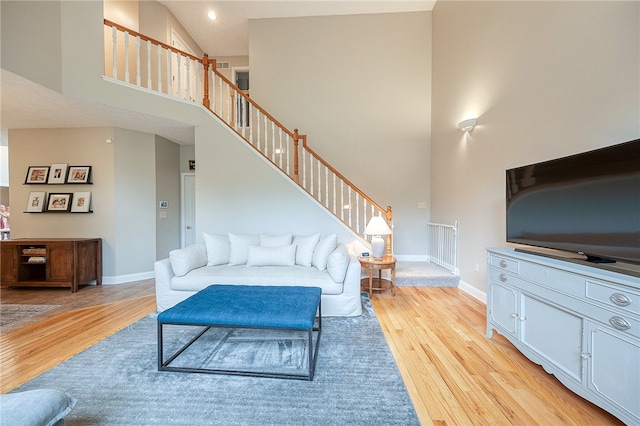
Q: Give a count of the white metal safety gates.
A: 1